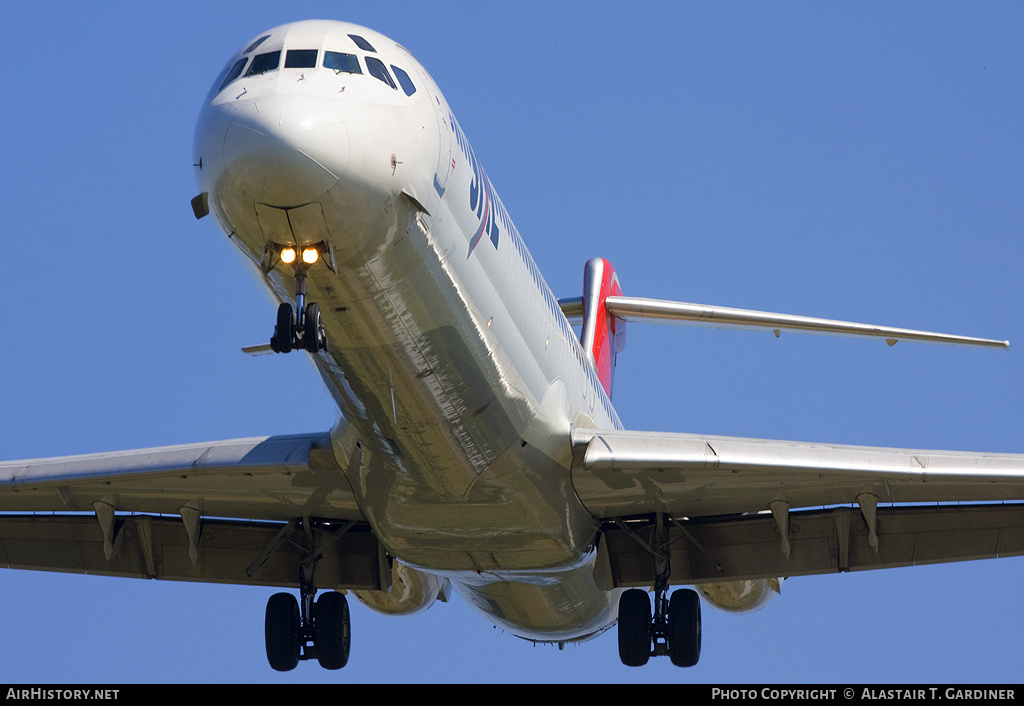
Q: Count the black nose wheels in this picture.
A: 2